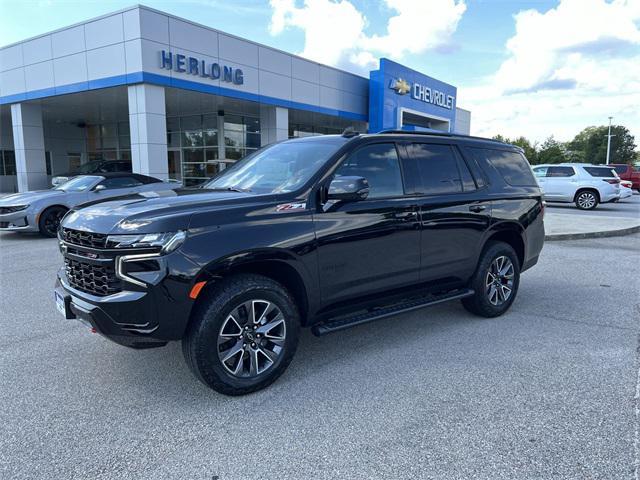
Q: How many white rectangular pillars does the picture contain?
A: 3